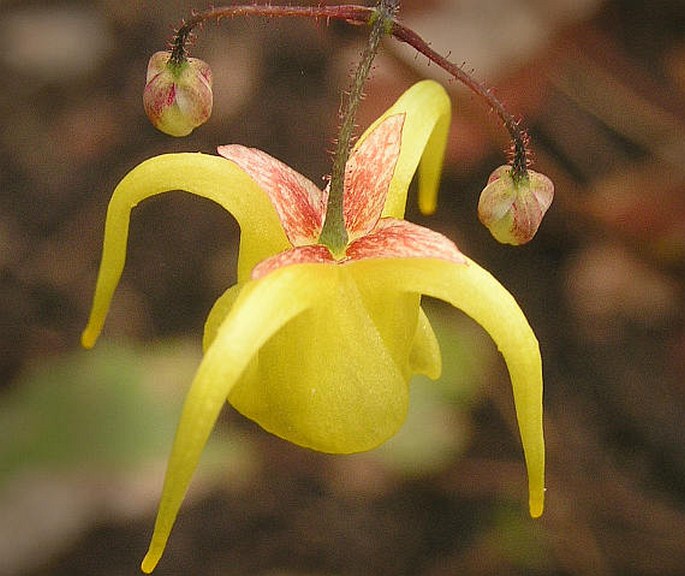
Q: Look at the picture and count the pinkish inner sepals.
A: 4